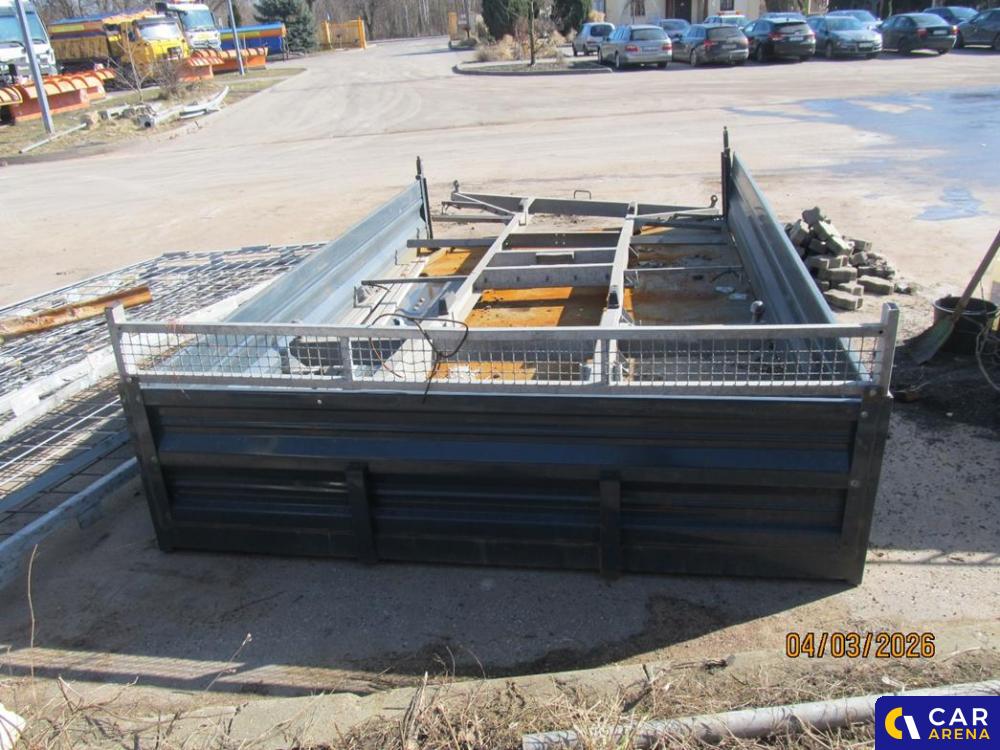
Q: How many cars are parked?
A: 12